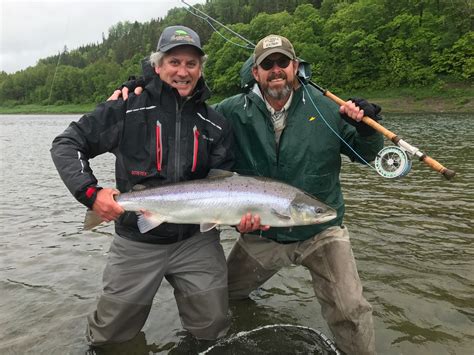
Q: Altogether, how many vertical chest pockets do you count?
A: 2